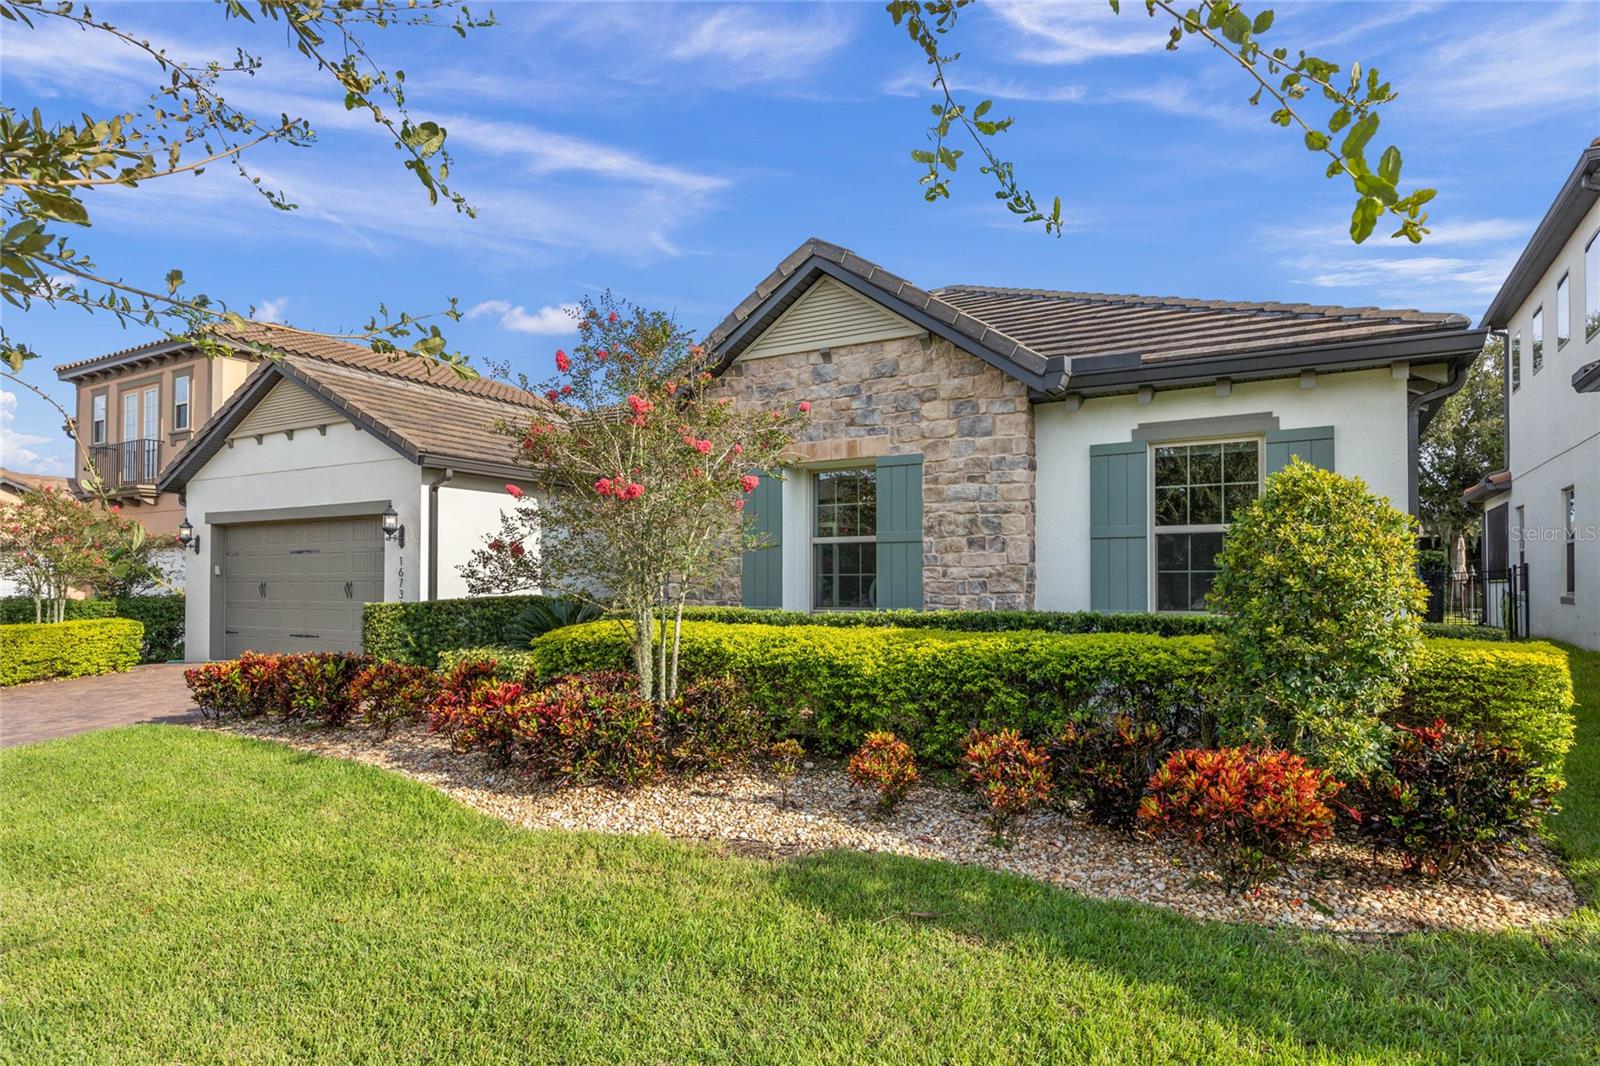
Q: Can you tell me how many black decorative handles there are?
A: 4